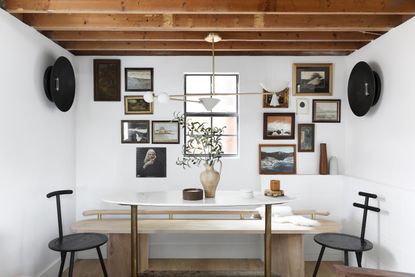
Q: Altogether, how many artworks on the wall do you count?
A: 13